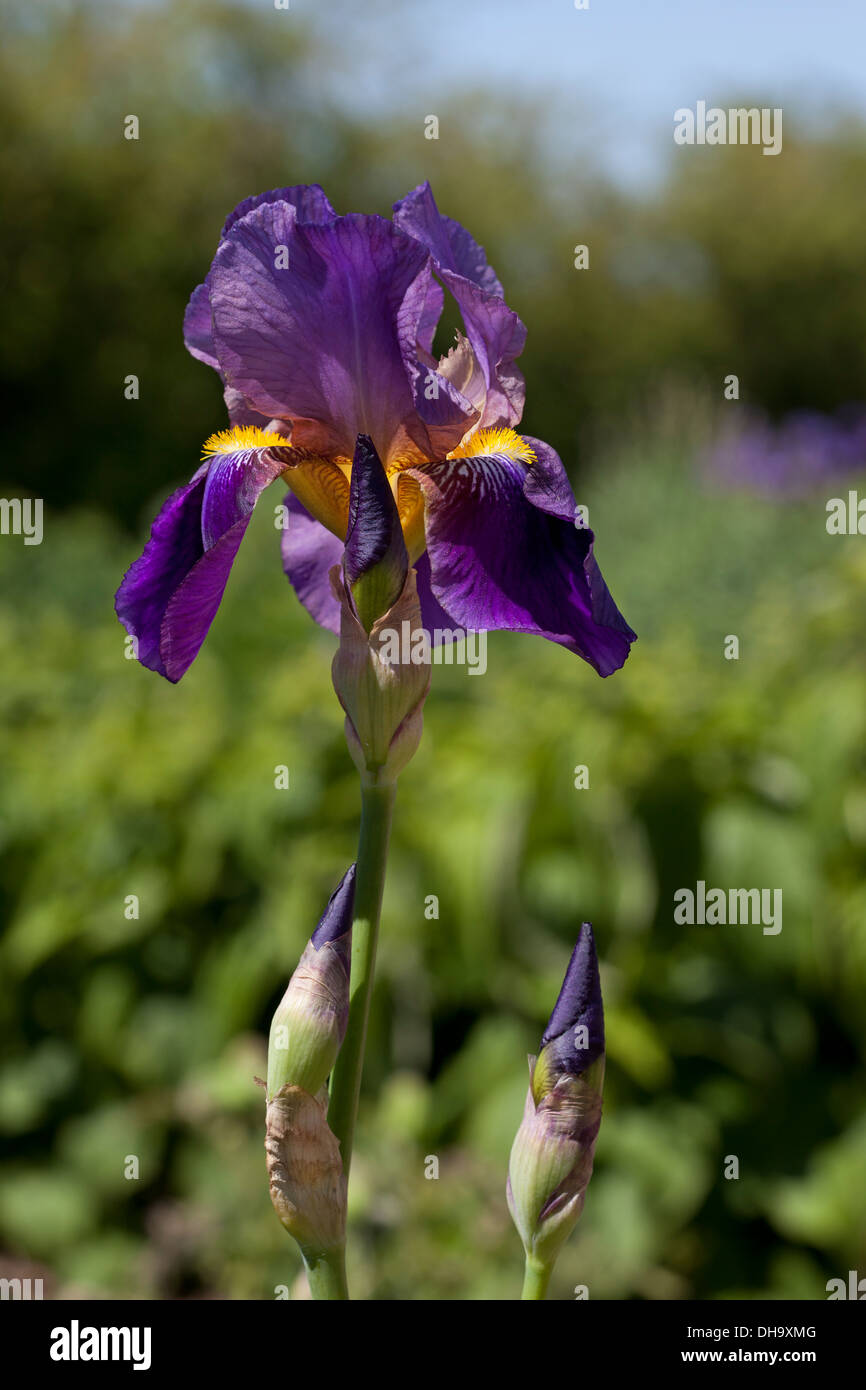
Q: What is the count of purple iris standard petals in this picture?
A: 3